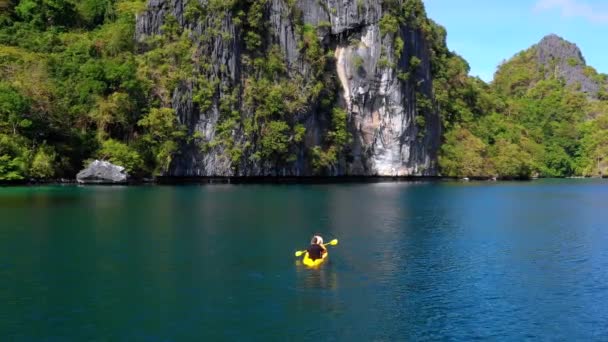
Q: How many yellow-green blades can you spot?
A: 2